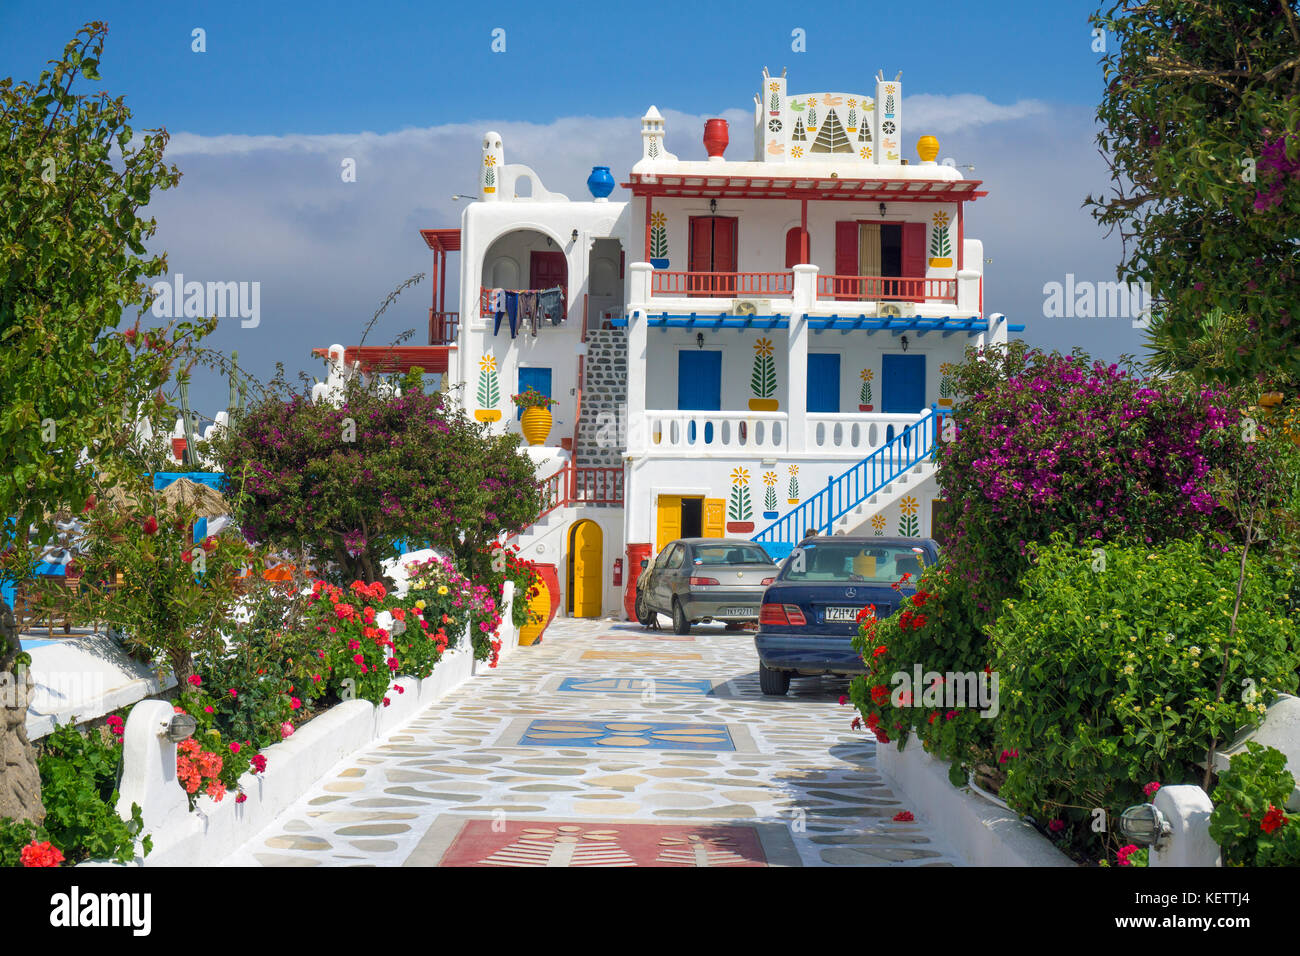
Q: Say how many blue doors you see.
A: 4